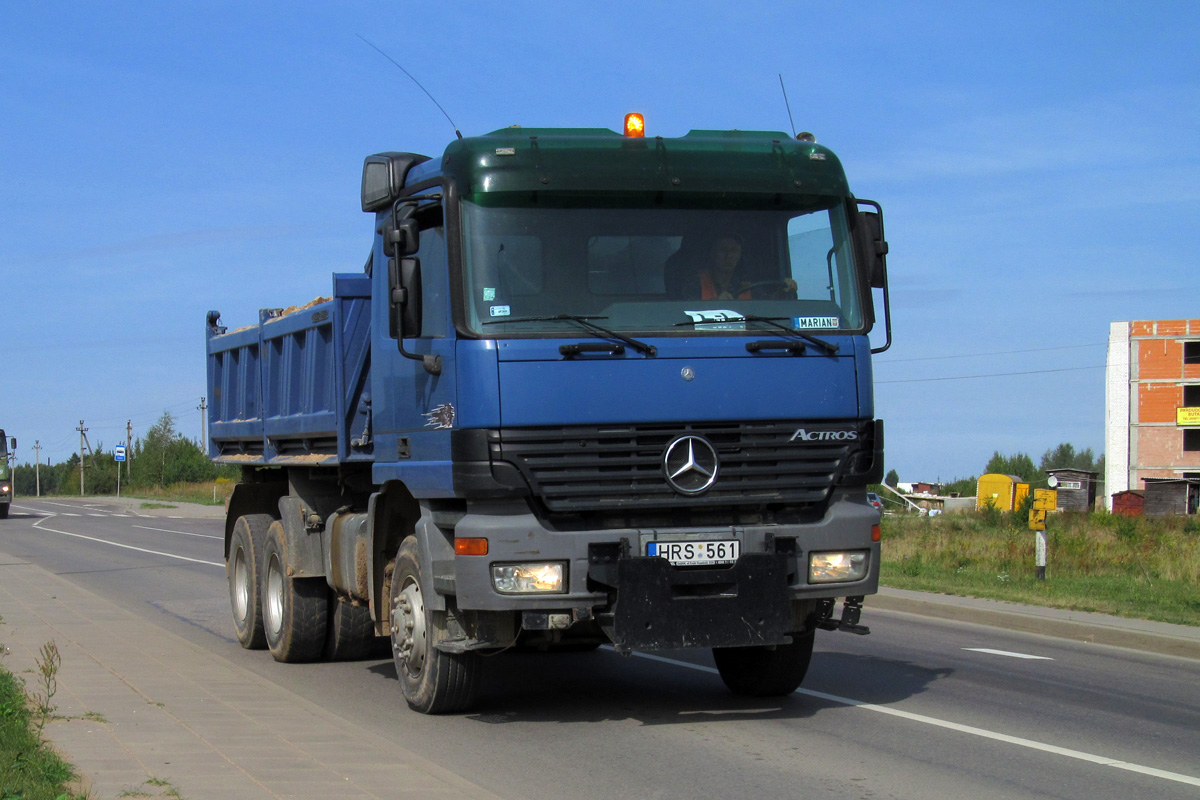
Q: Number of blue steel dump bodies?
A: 1